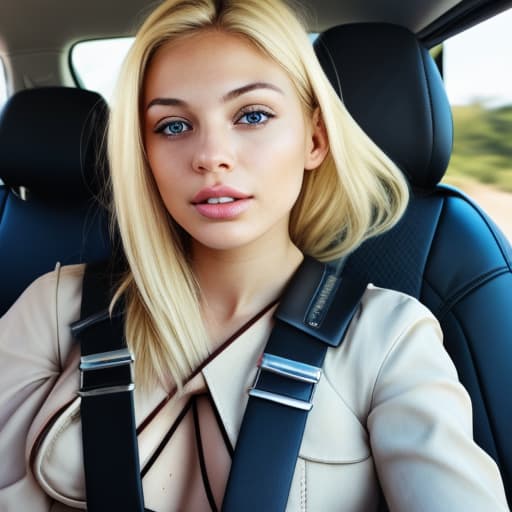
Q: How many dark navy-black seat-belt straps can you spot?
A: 2